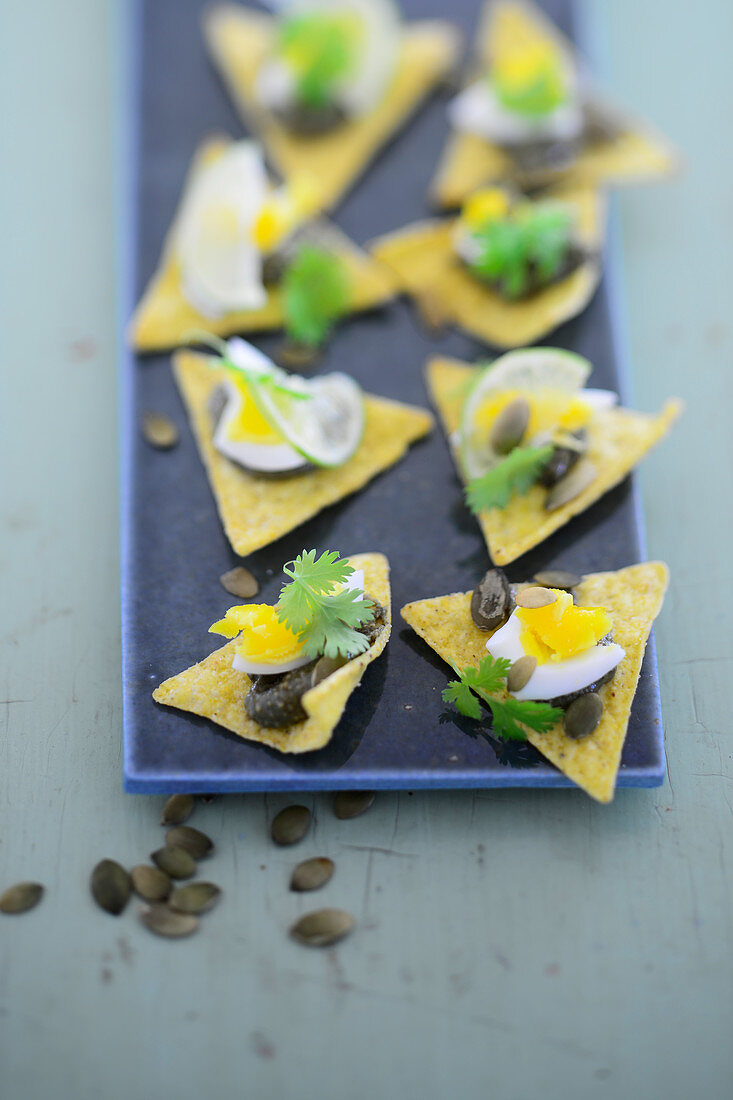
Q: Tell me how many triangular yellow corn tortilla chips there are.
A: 8